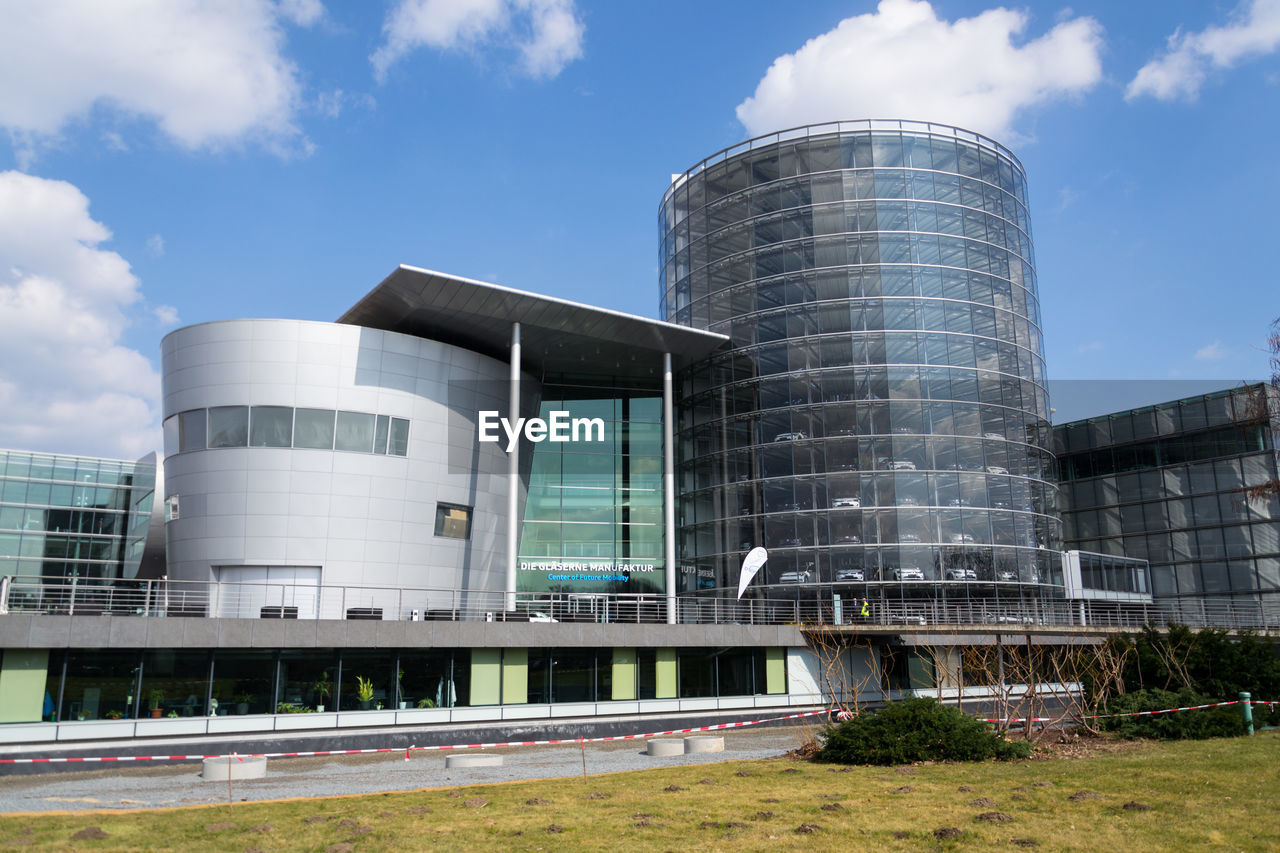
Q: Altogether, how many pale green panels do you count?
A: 6